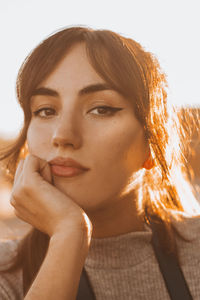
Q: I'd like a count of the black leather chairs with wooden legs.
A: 0